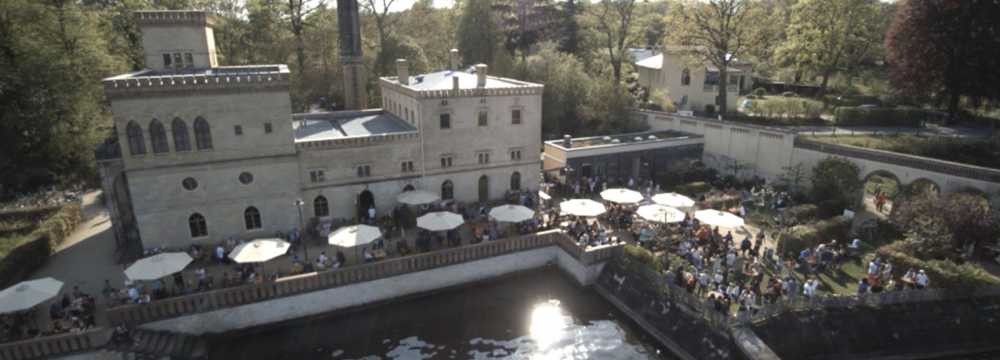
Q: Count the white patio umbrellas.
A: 12